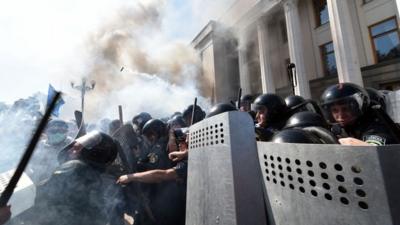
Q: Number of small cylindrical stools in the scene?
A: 0